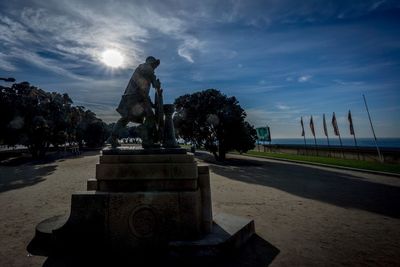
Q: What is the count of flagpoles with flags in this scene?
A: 5